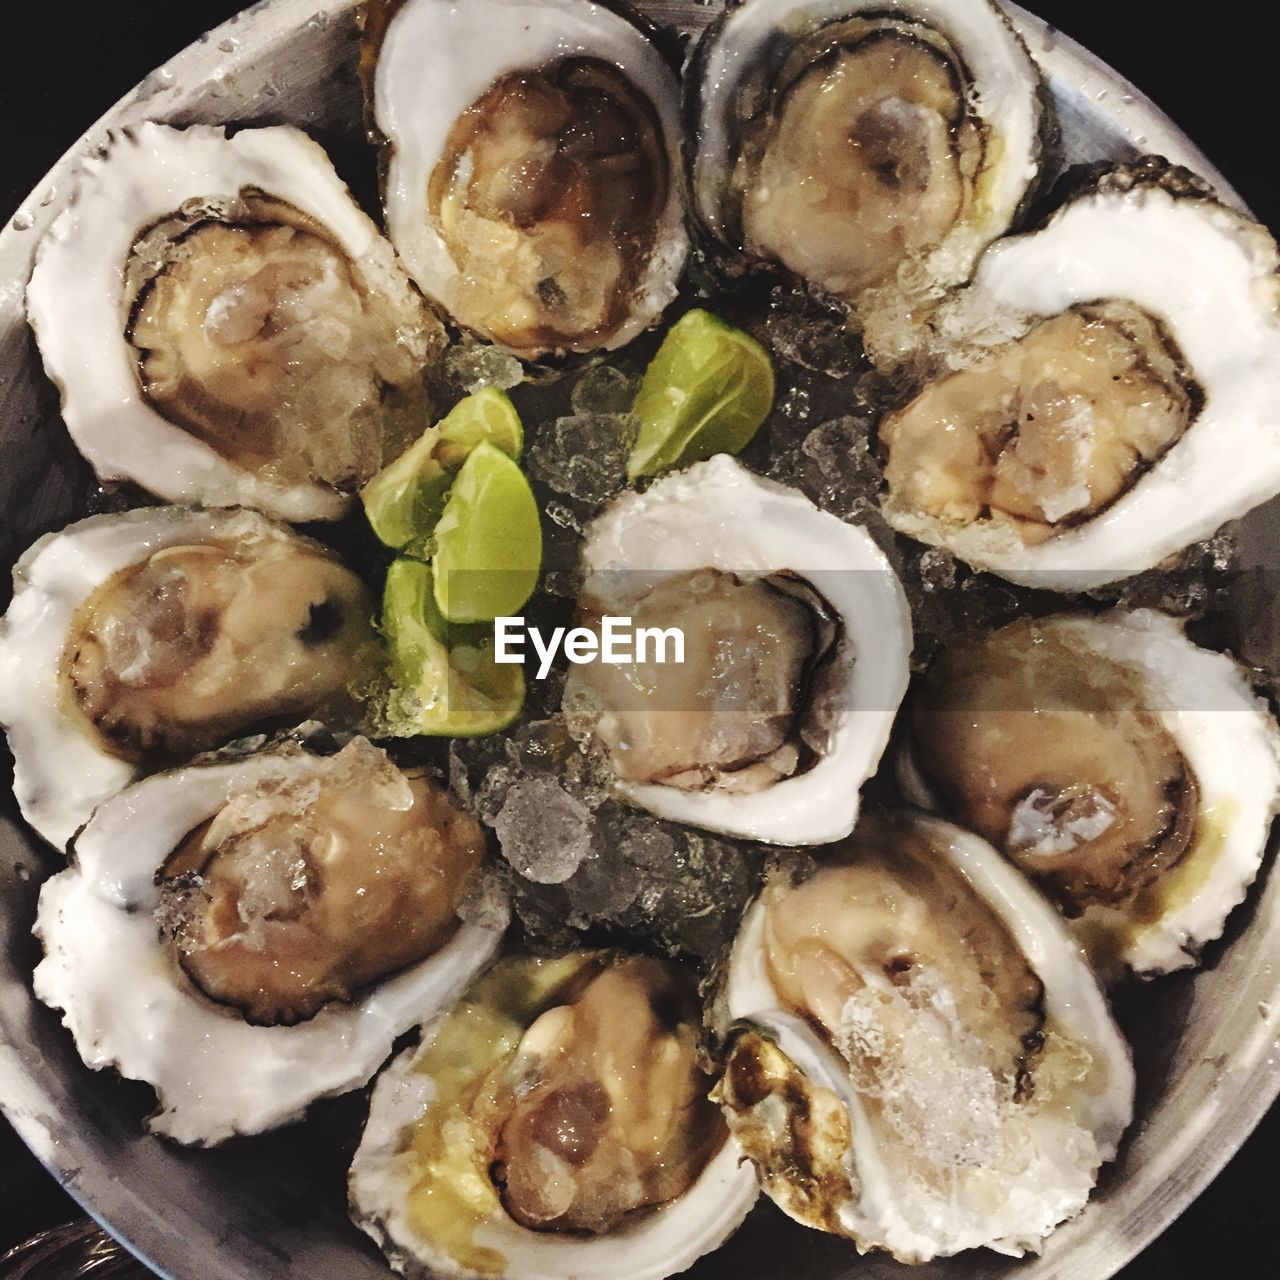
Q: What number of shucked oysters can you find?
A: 10